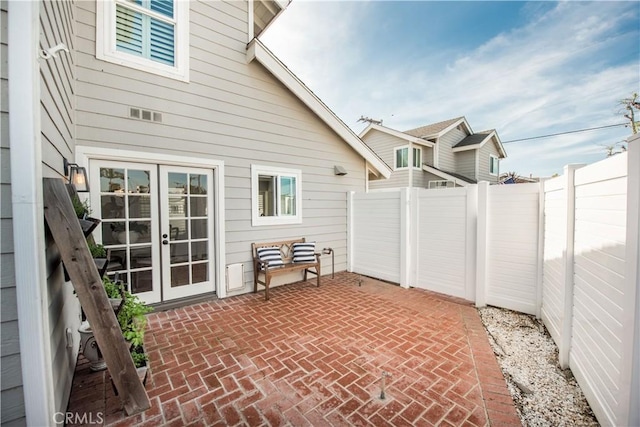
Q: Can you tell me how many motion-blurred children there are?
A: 0